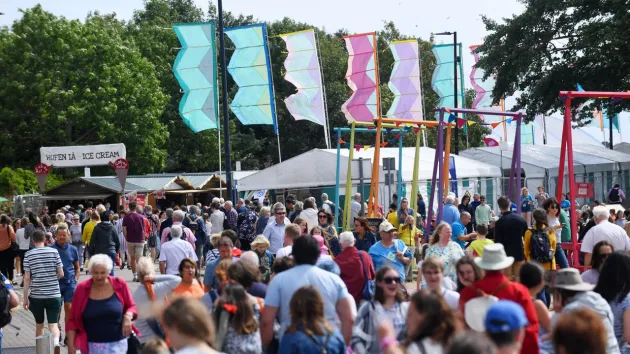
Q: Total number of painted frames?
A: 5